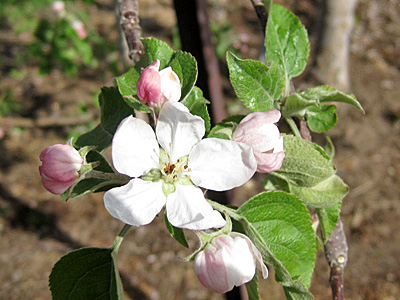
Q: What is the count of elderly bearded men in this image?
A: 0